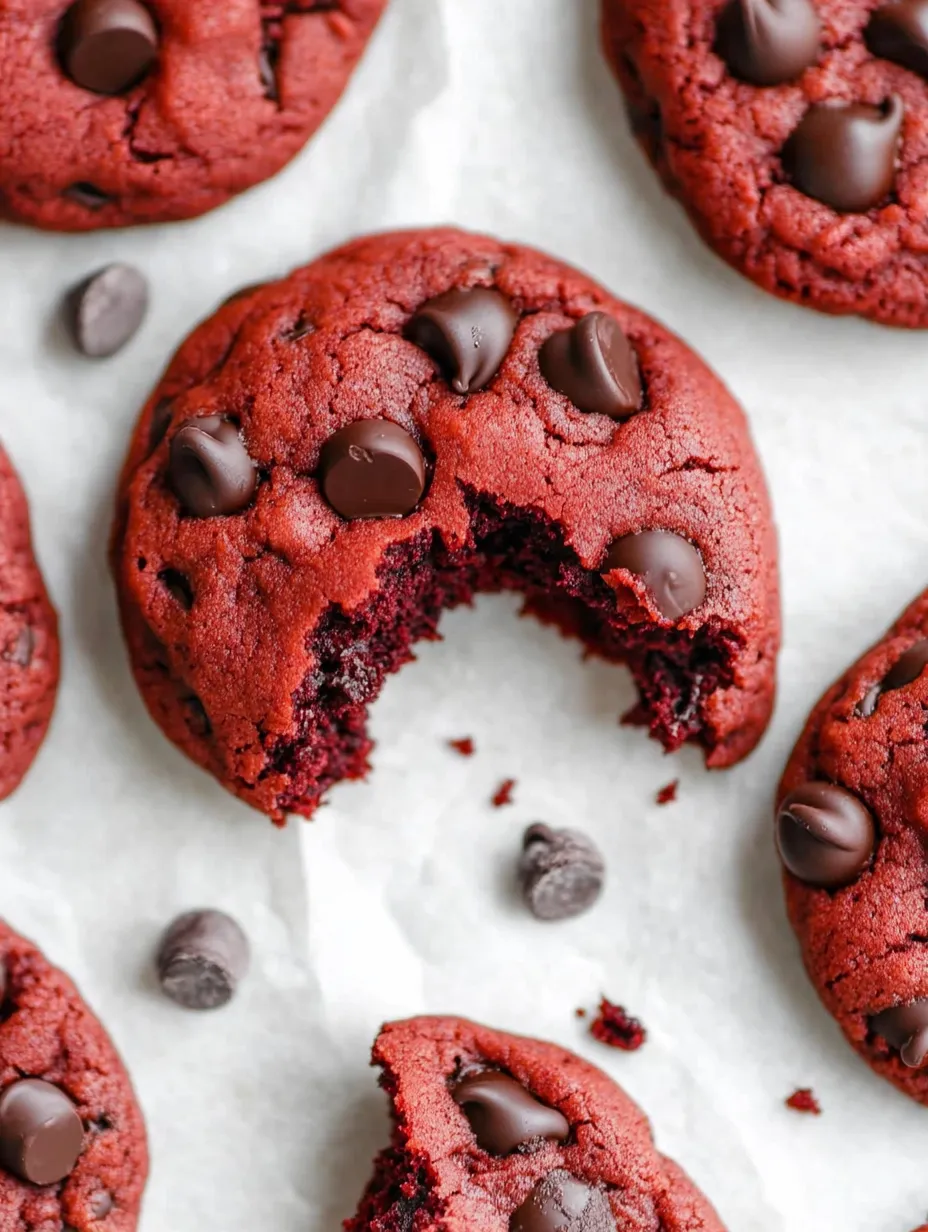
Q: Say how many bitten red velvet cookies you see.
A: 2